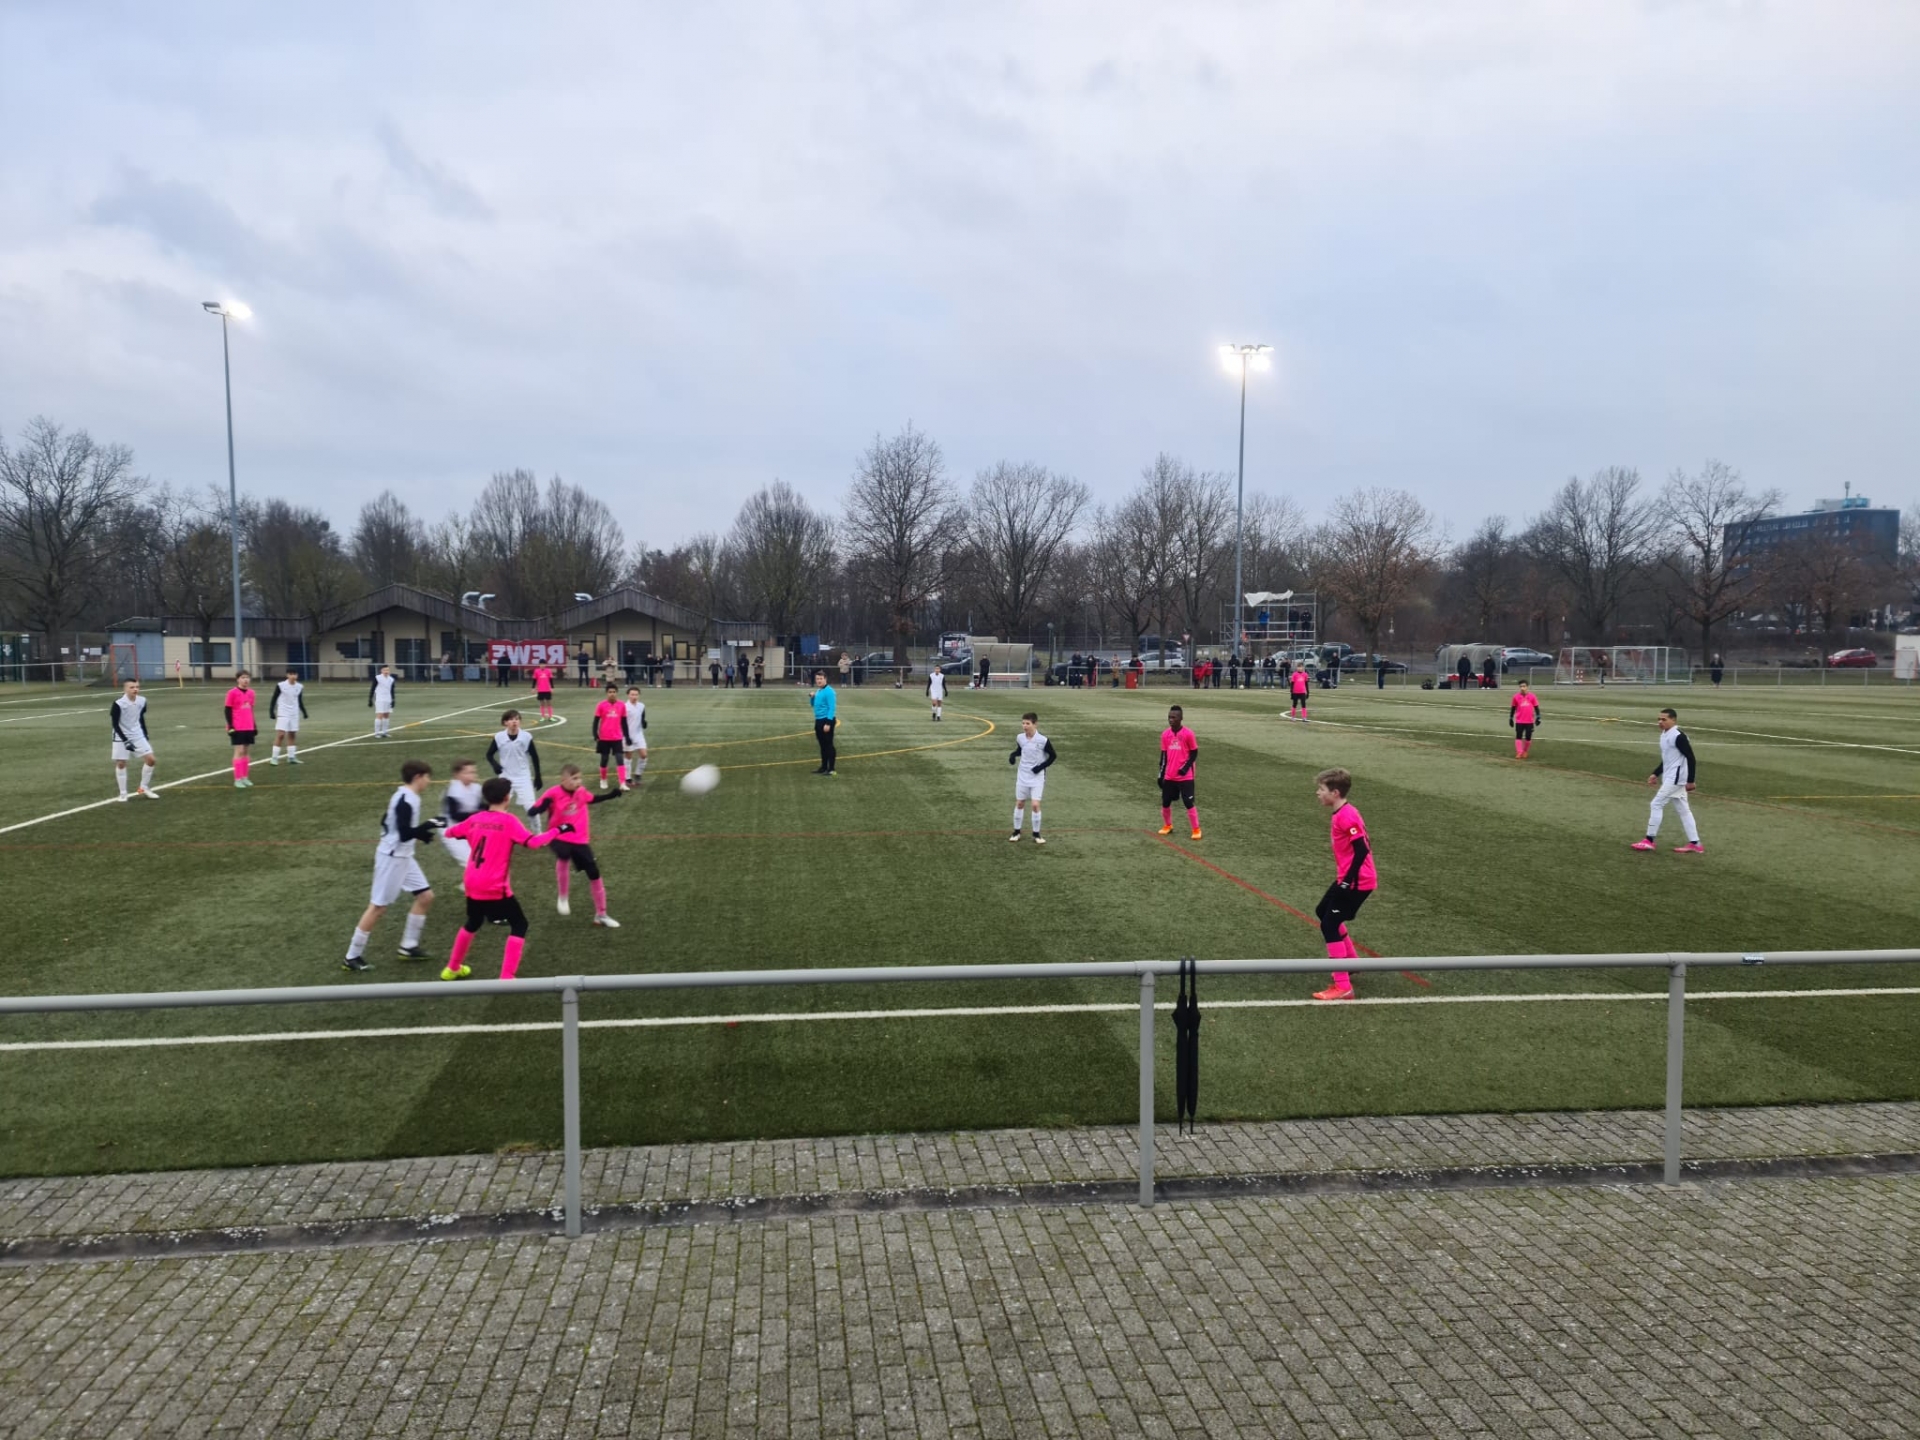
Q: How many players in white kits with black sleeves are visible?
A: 10